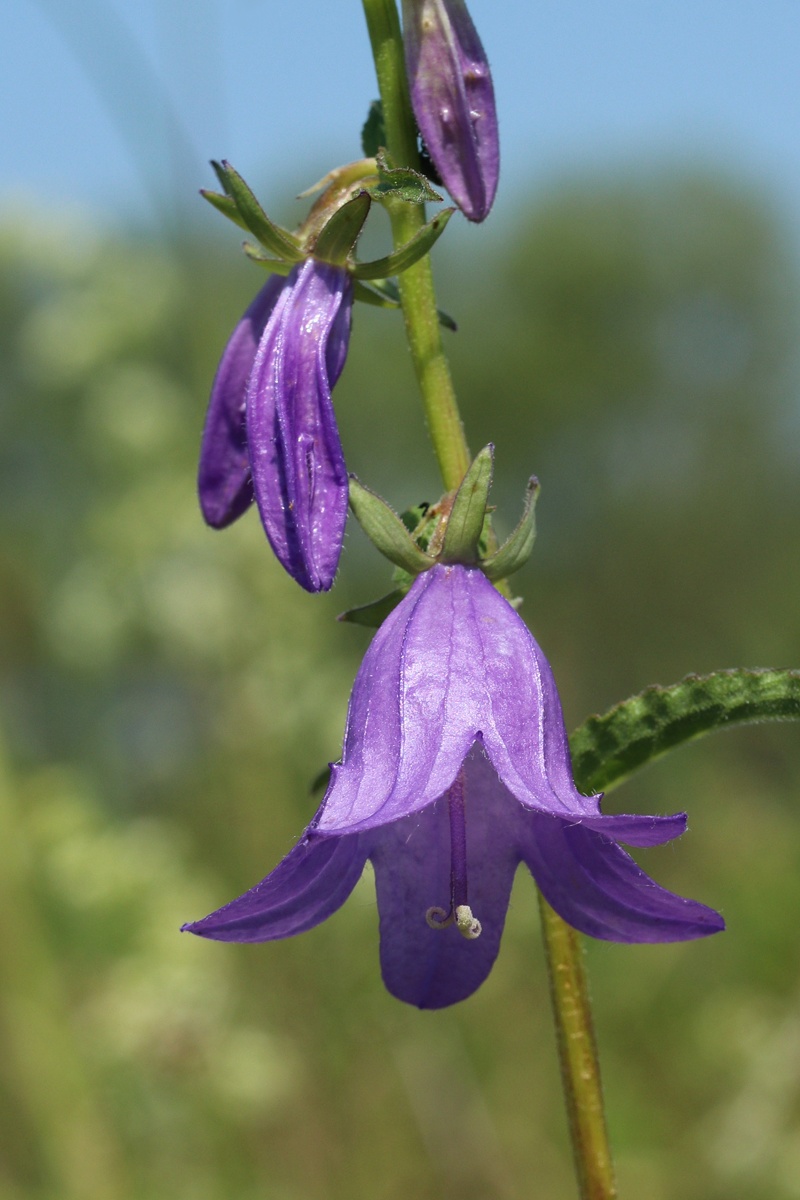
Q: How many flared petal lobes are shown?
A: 5